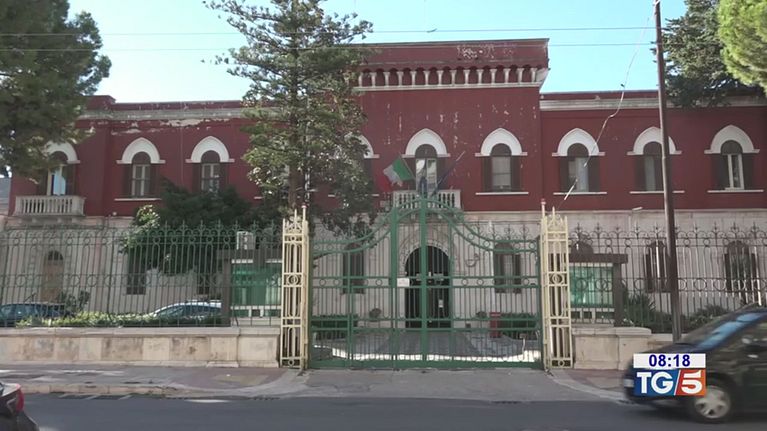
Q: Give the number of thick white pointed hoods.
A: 9